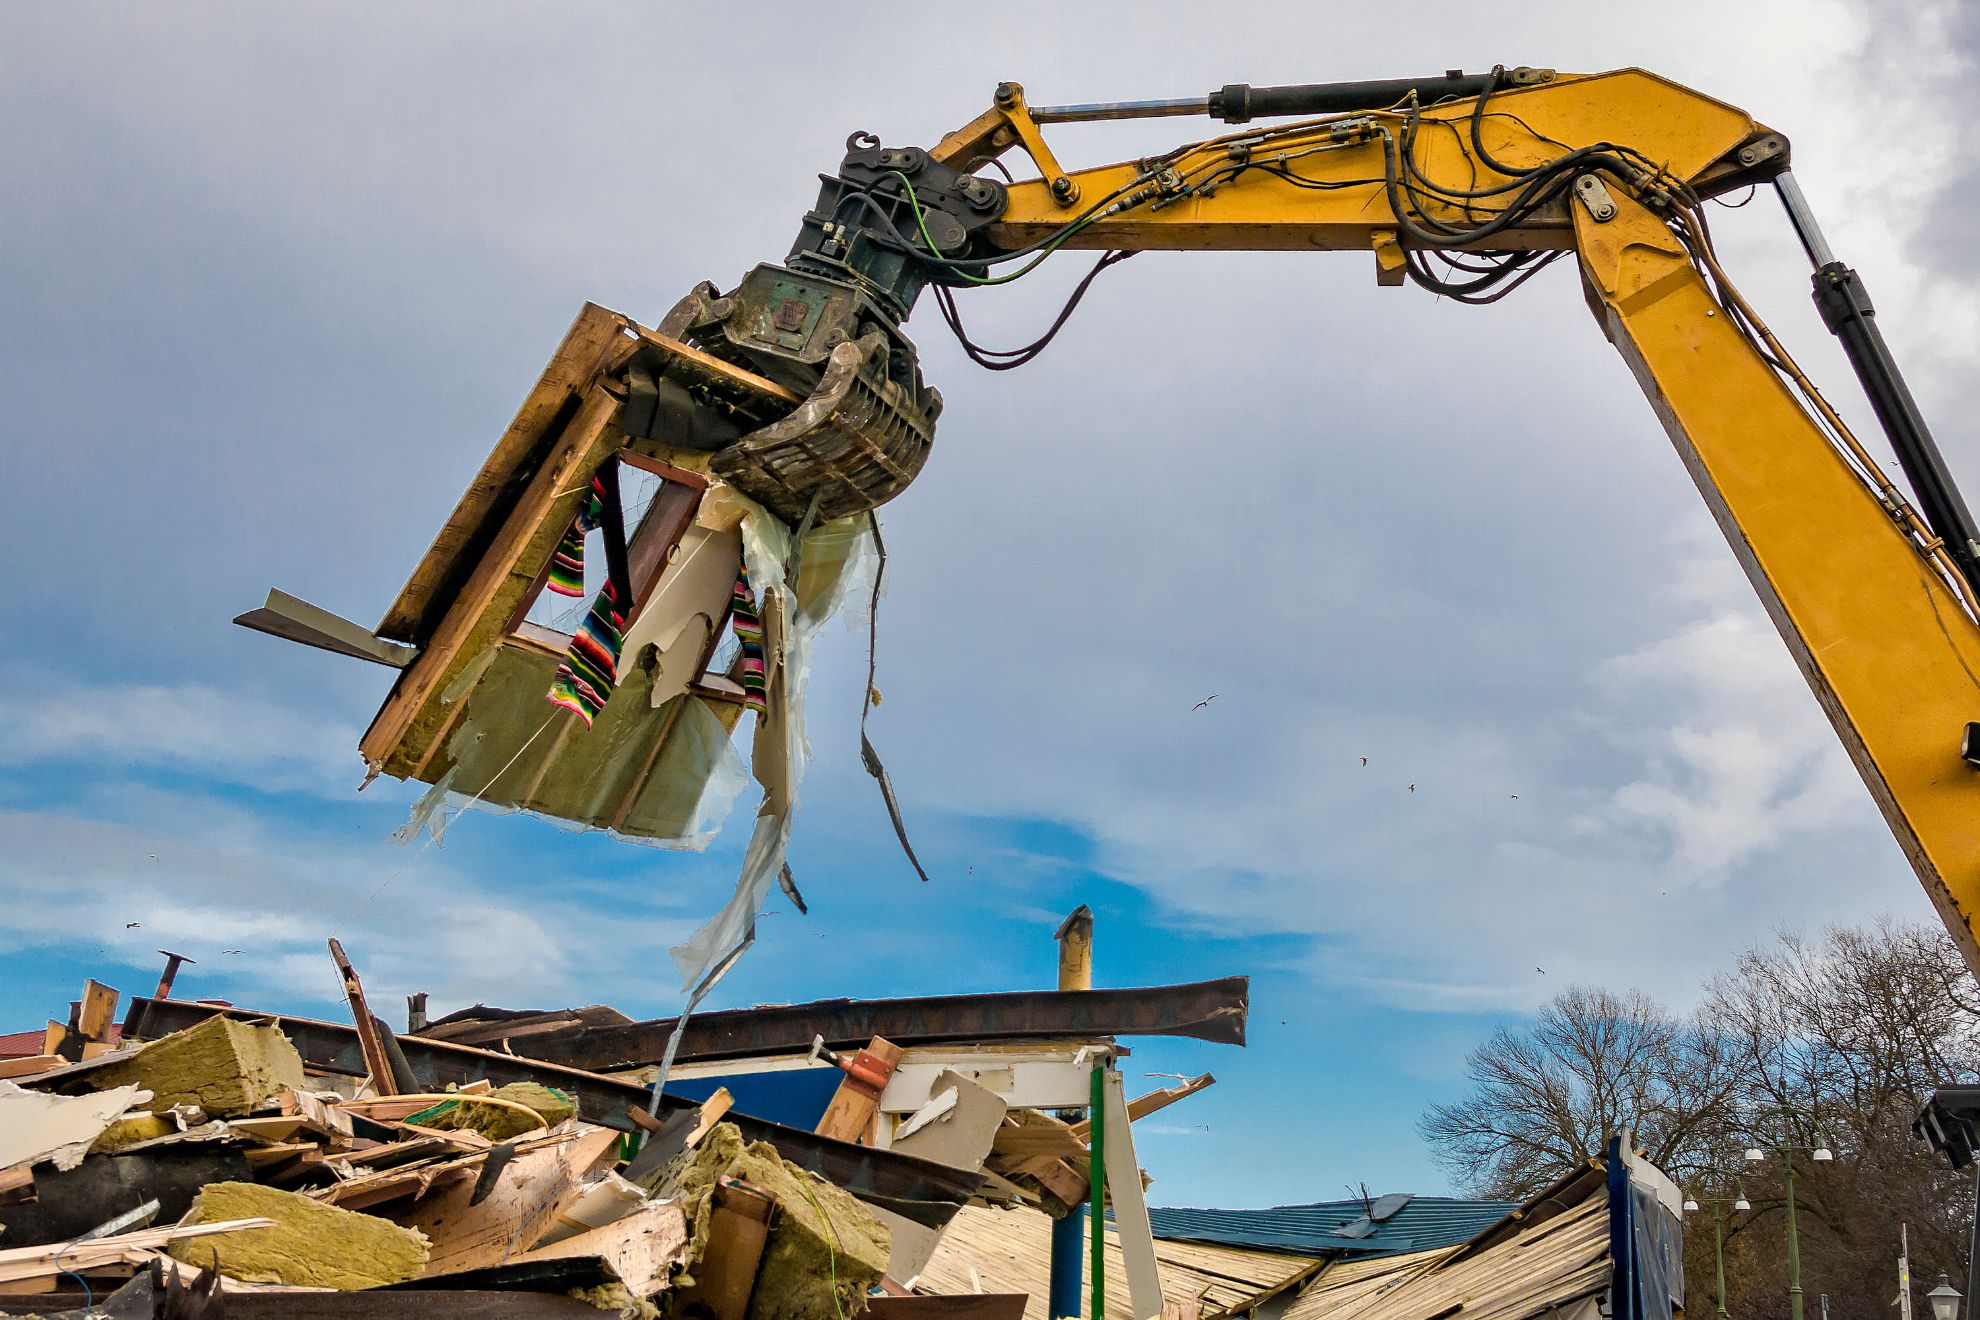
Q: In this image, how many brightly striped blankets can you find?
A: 3